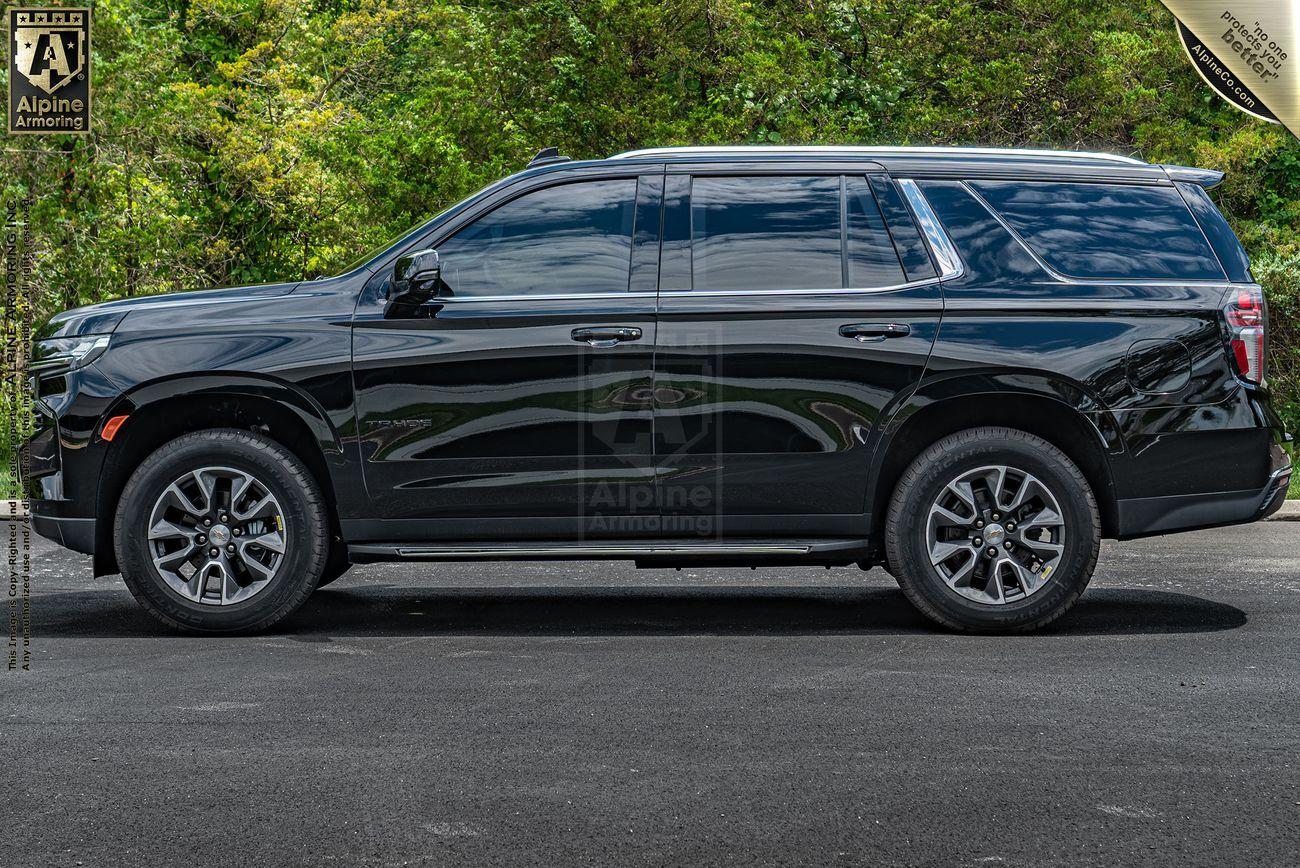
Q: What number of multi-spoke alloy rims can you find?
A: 2